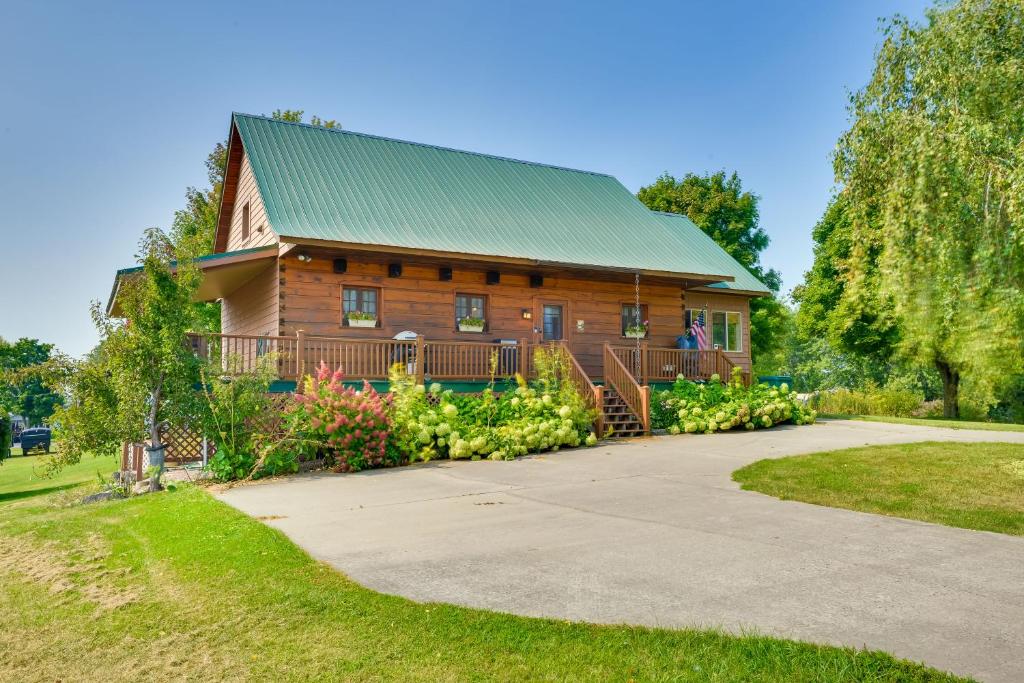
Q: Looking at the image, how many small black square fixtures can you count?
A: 5